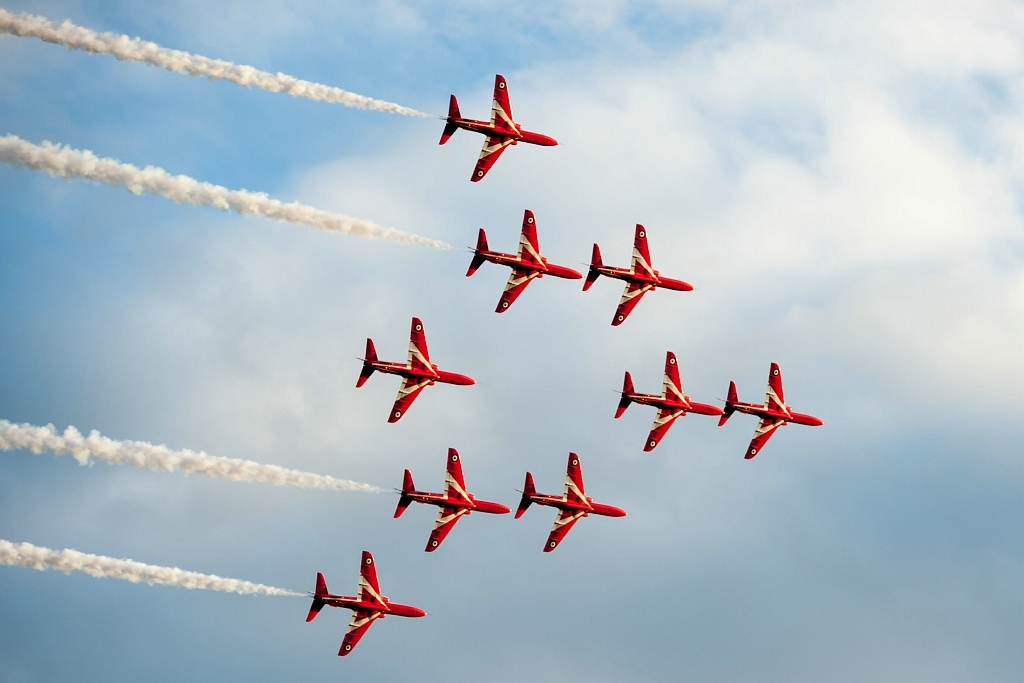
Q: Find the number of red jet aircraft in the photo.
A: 9